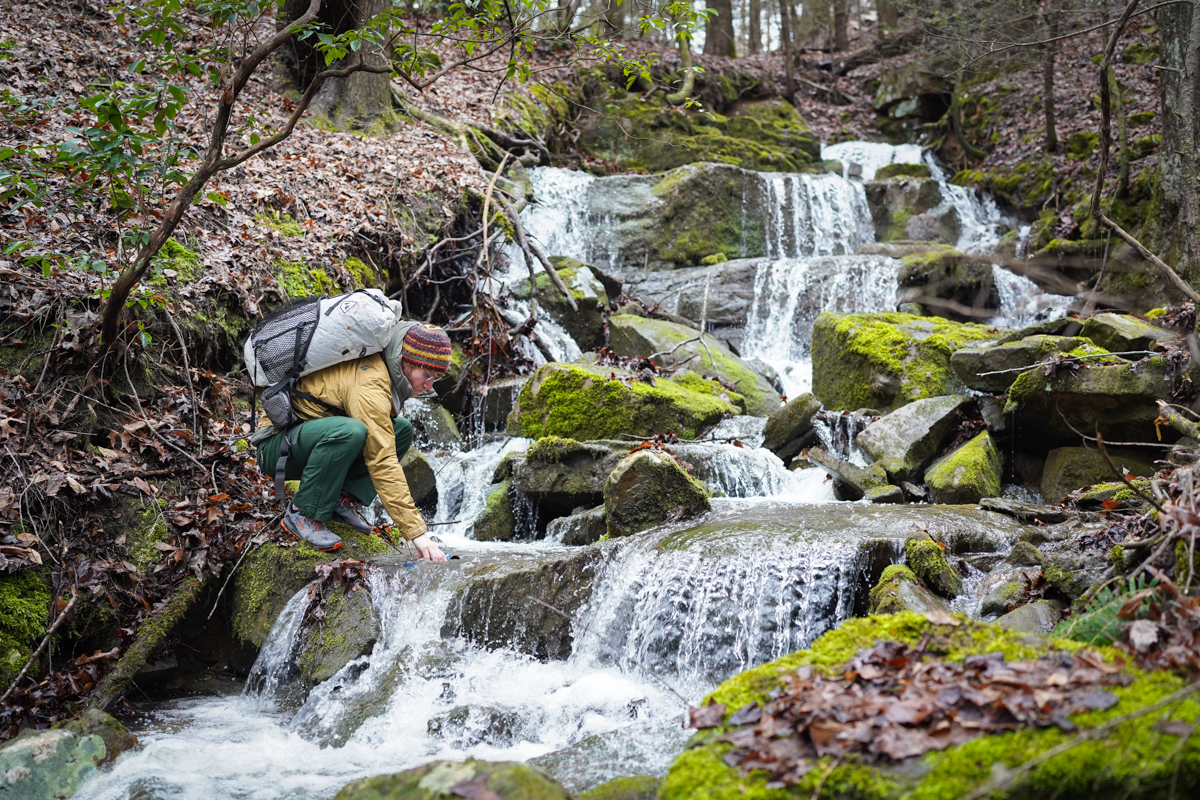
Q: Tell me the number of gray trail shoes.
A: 2